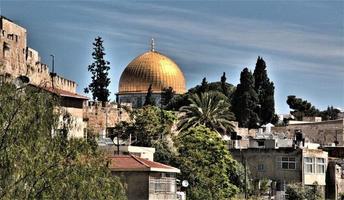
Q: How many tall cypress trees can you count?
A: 3